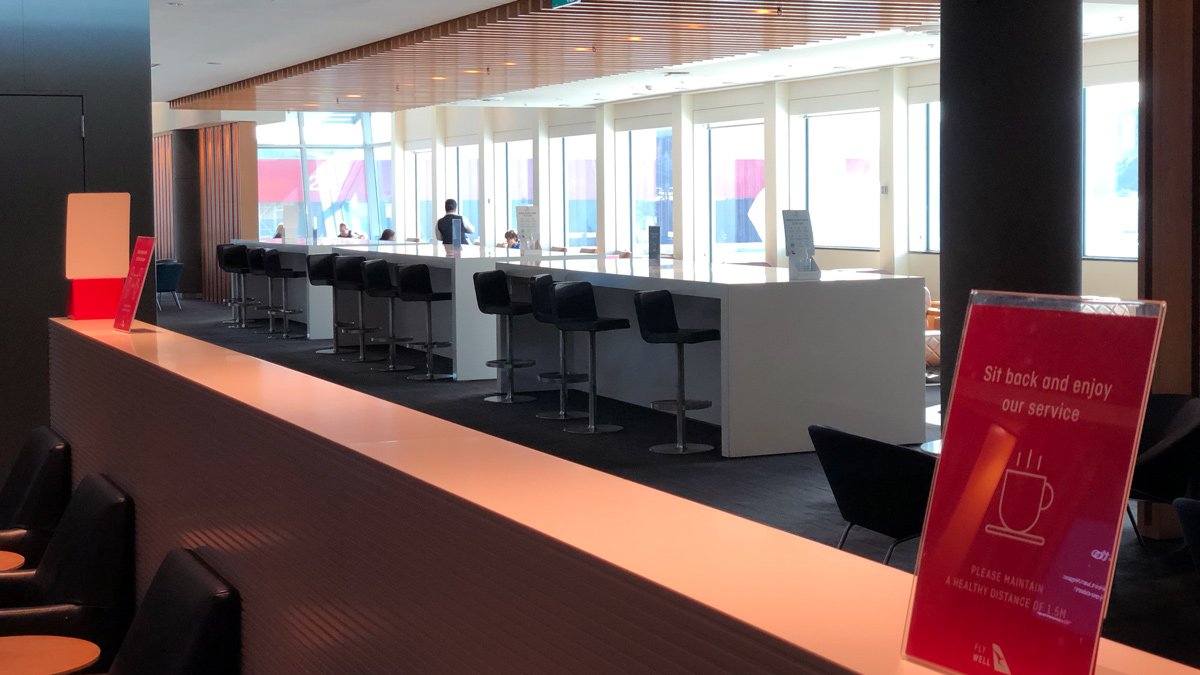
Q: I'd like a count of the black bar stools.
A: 12